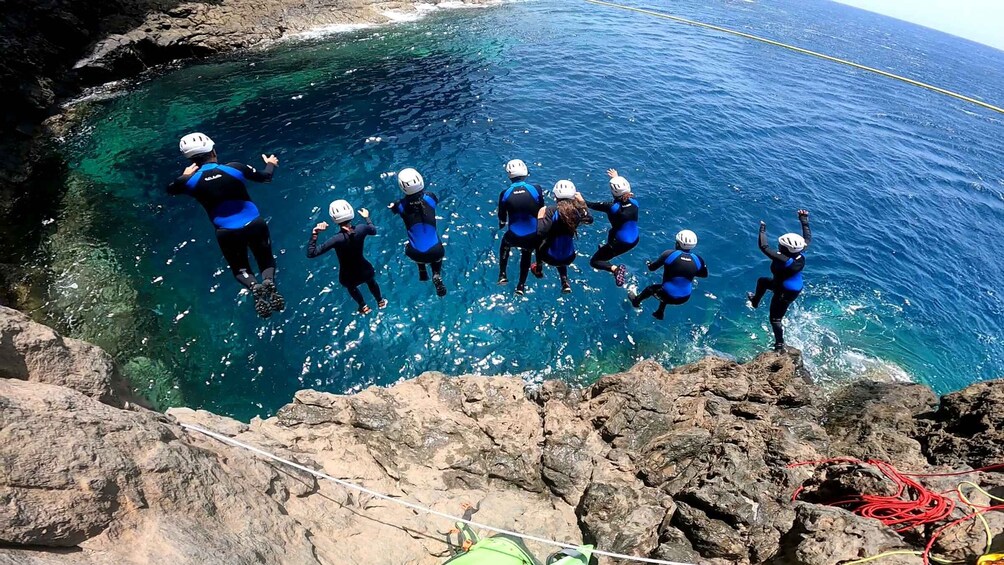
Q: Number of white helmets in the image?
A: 8